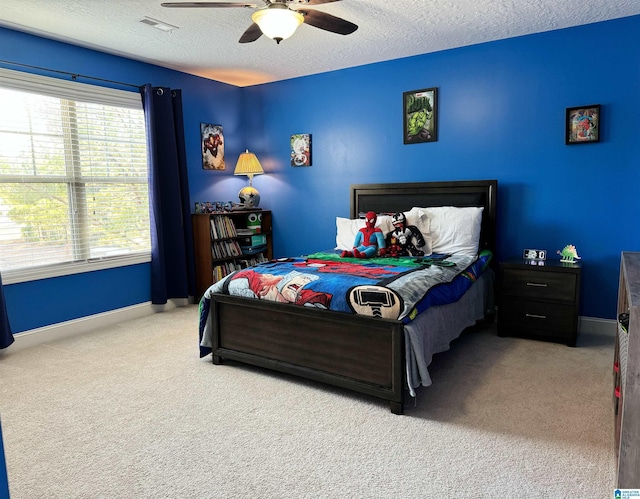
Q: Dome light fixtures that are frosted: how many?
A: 1